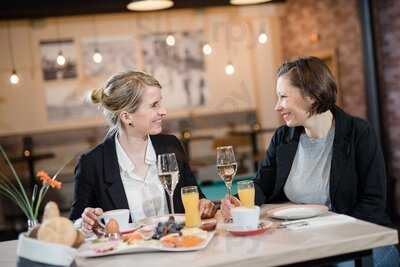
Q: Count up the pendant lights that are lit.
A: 7